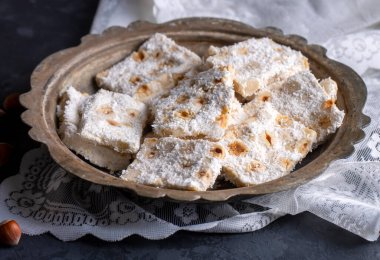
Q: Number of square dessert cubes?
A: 8